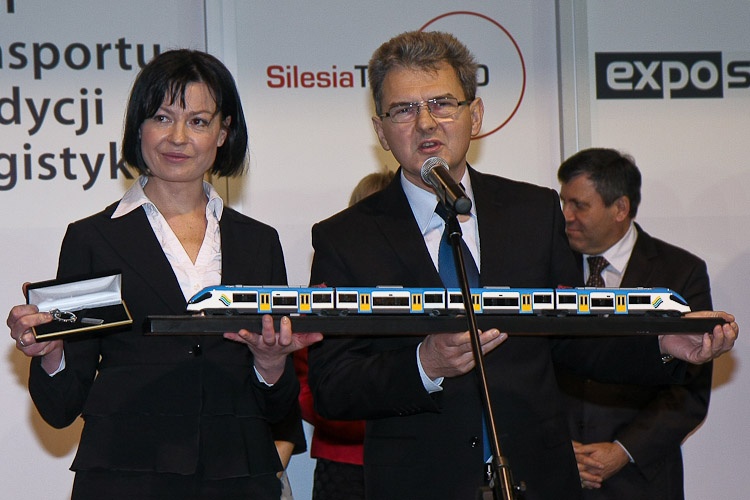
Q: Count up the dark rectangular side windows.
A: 12